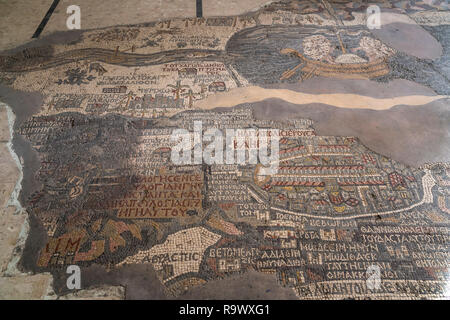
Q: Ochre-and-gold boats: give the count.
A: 1